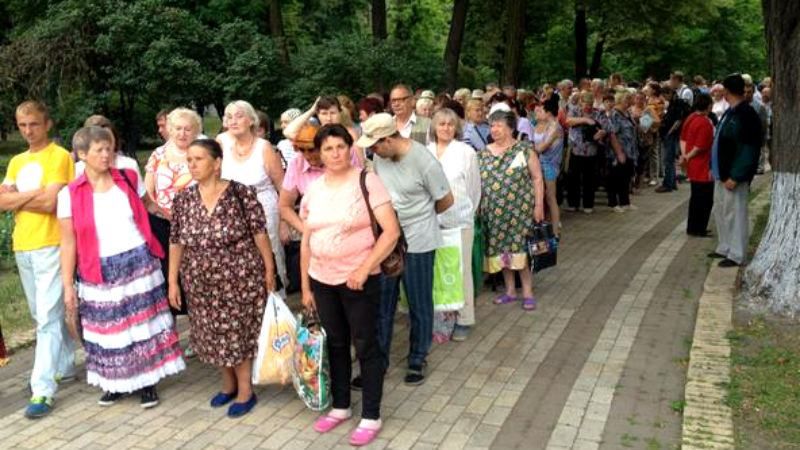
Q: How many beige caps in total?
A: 1